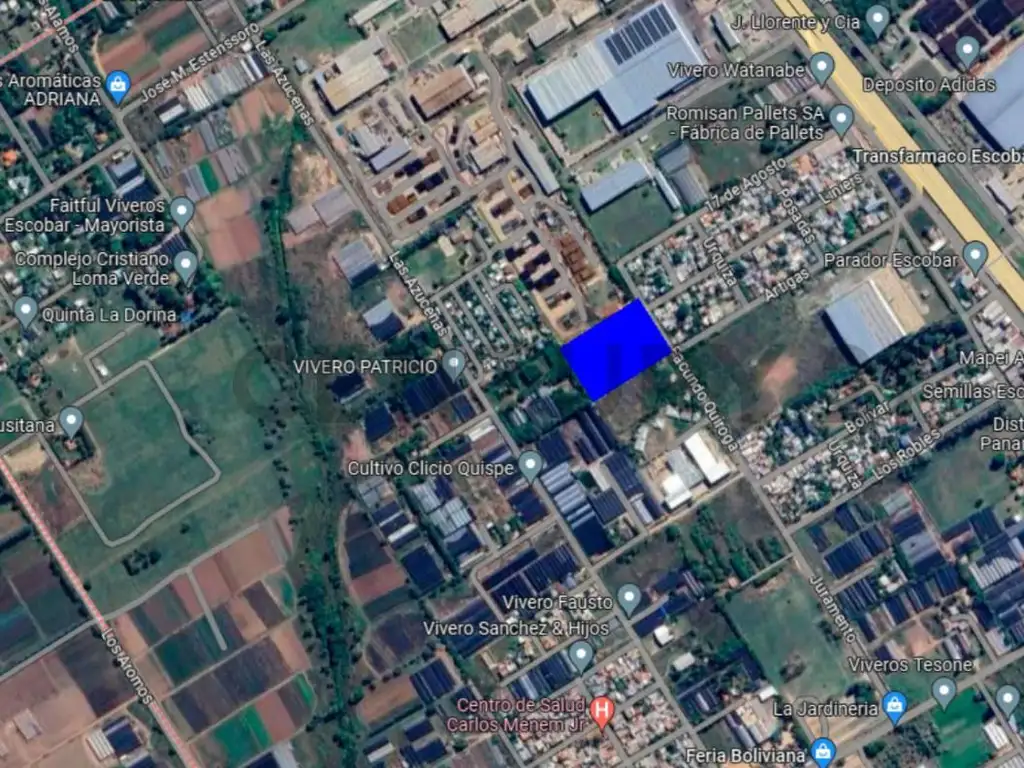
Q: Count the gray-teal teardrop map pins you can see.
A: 15